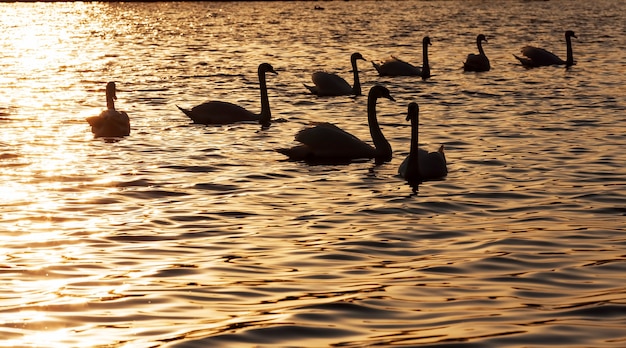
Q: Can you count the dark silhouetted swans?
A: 8